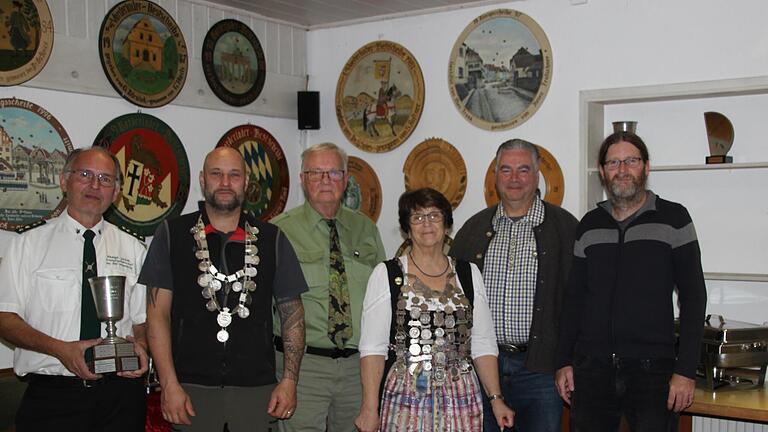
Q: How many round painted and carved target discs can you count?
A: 12